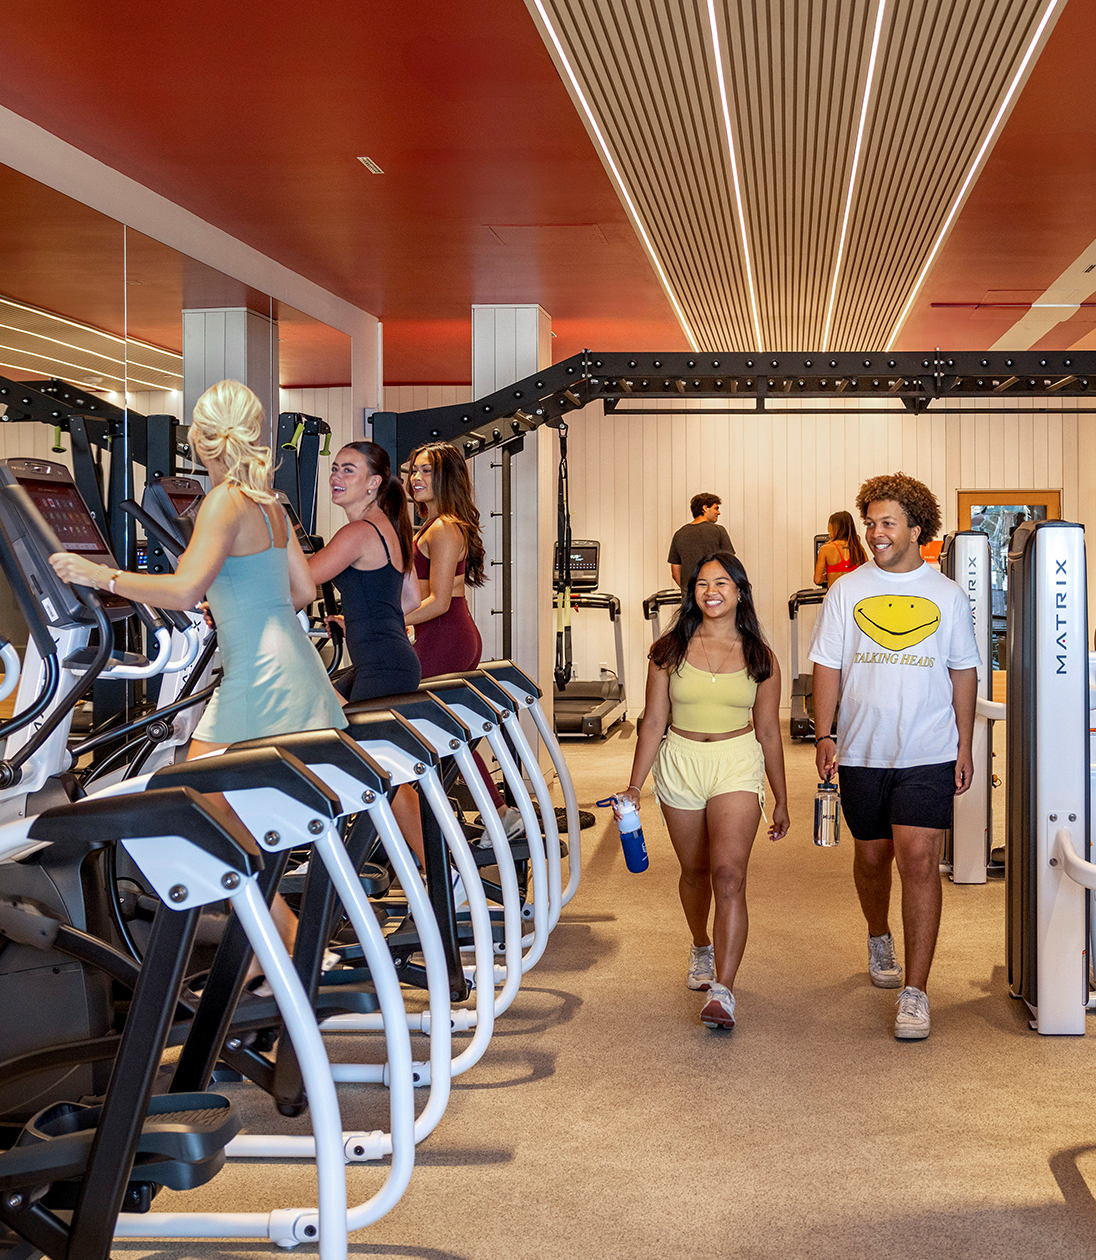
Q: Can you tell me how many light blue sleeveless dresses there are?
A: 1